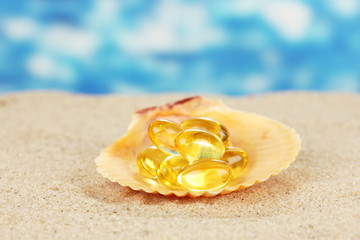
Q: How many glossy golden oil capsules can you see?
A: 7